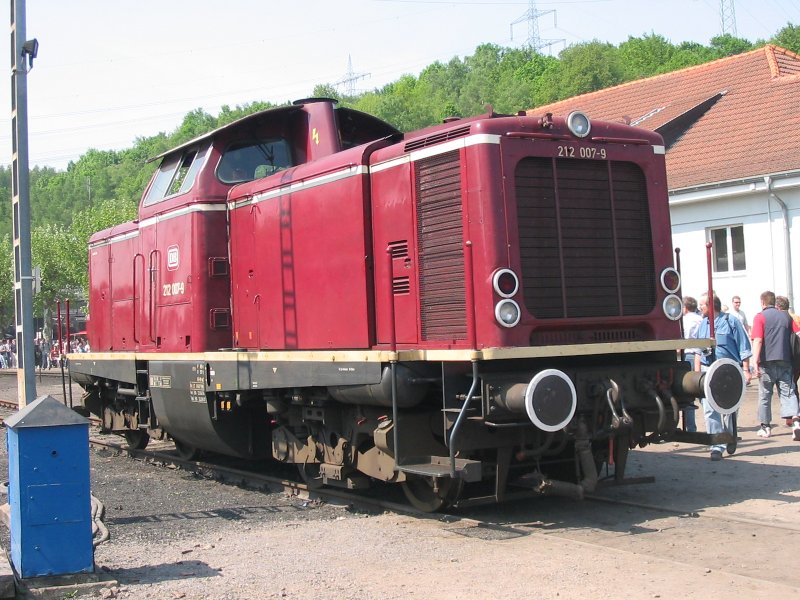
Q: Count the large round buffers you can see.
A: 2